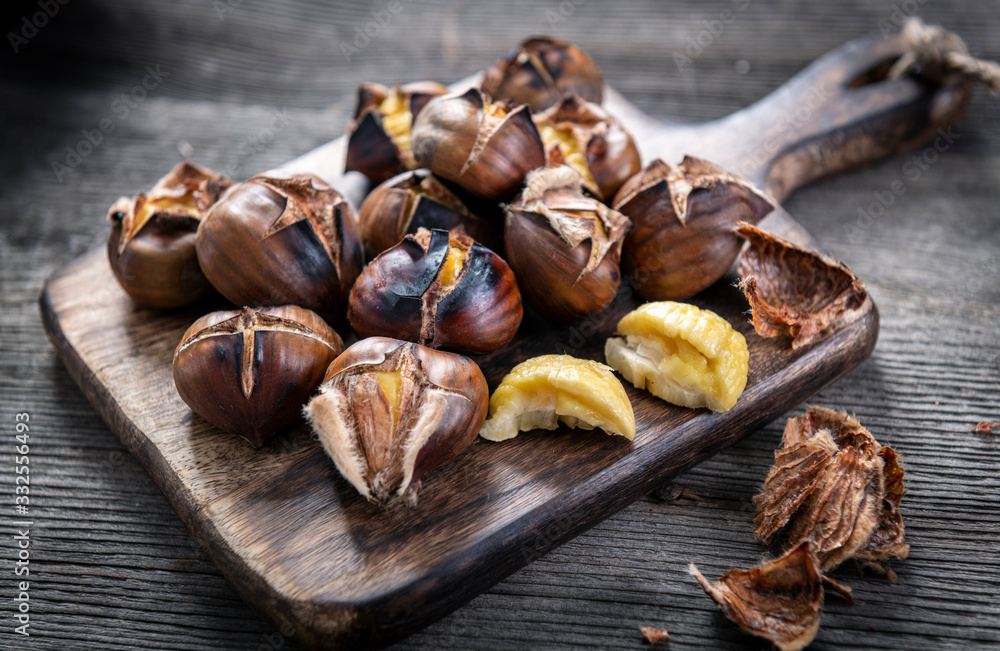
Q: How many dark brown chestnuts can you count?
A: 12